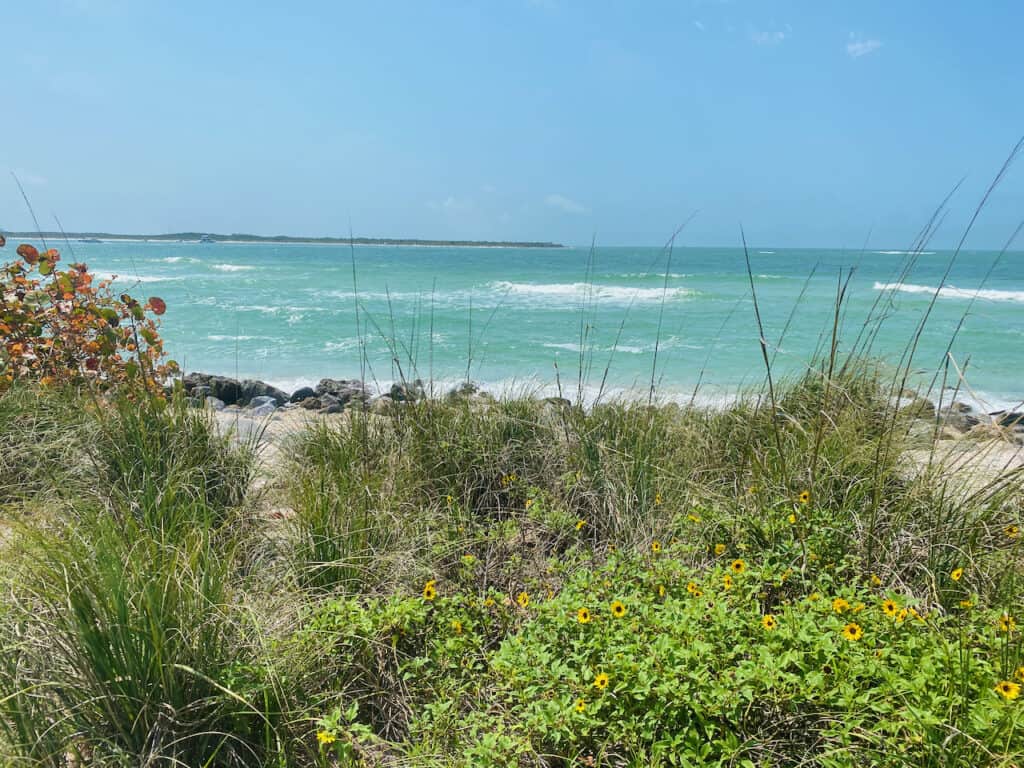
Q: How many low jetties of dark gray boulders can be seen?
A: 1